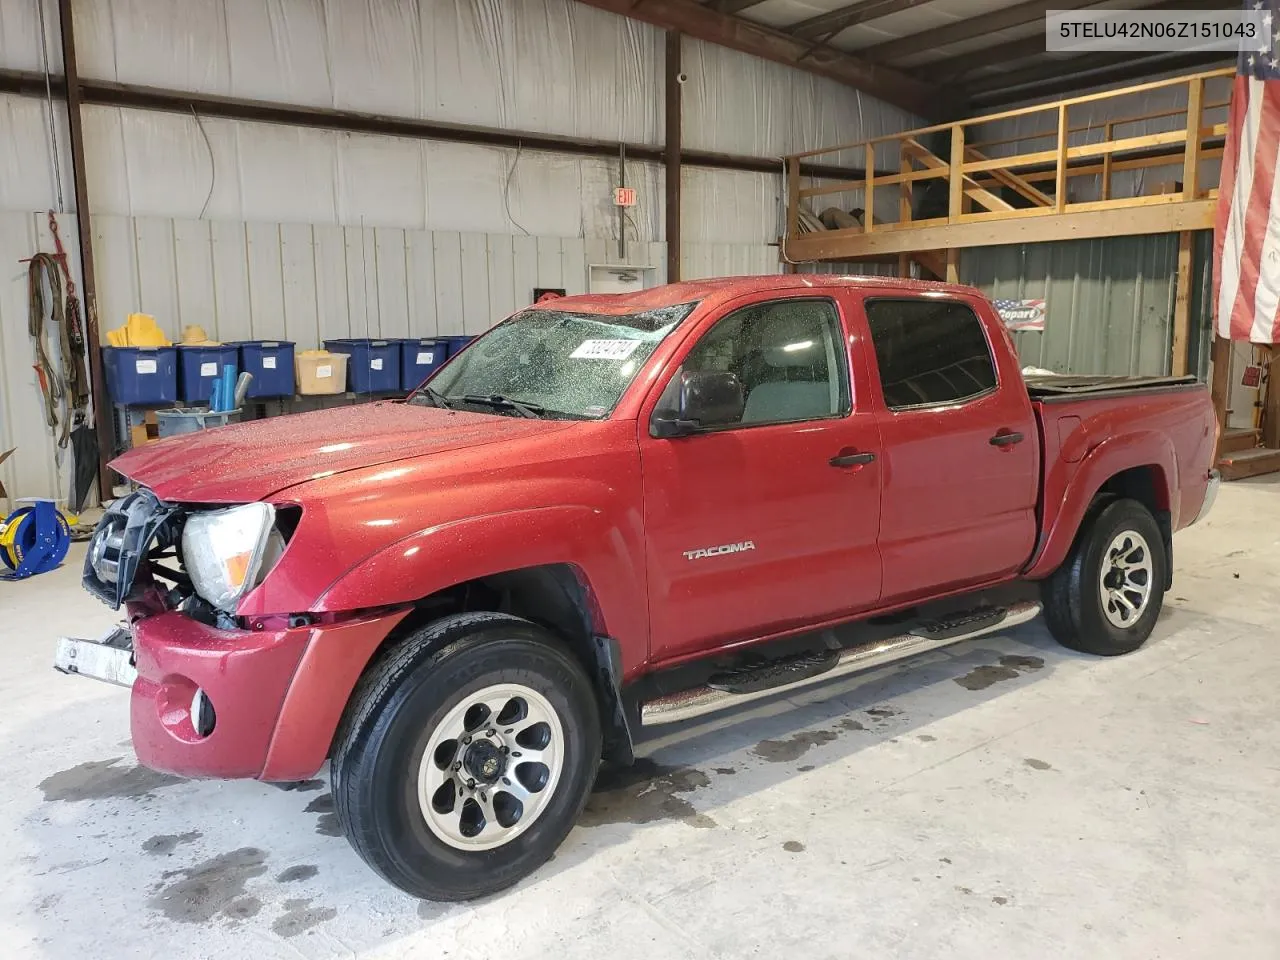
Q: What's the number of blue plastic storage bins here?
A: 6